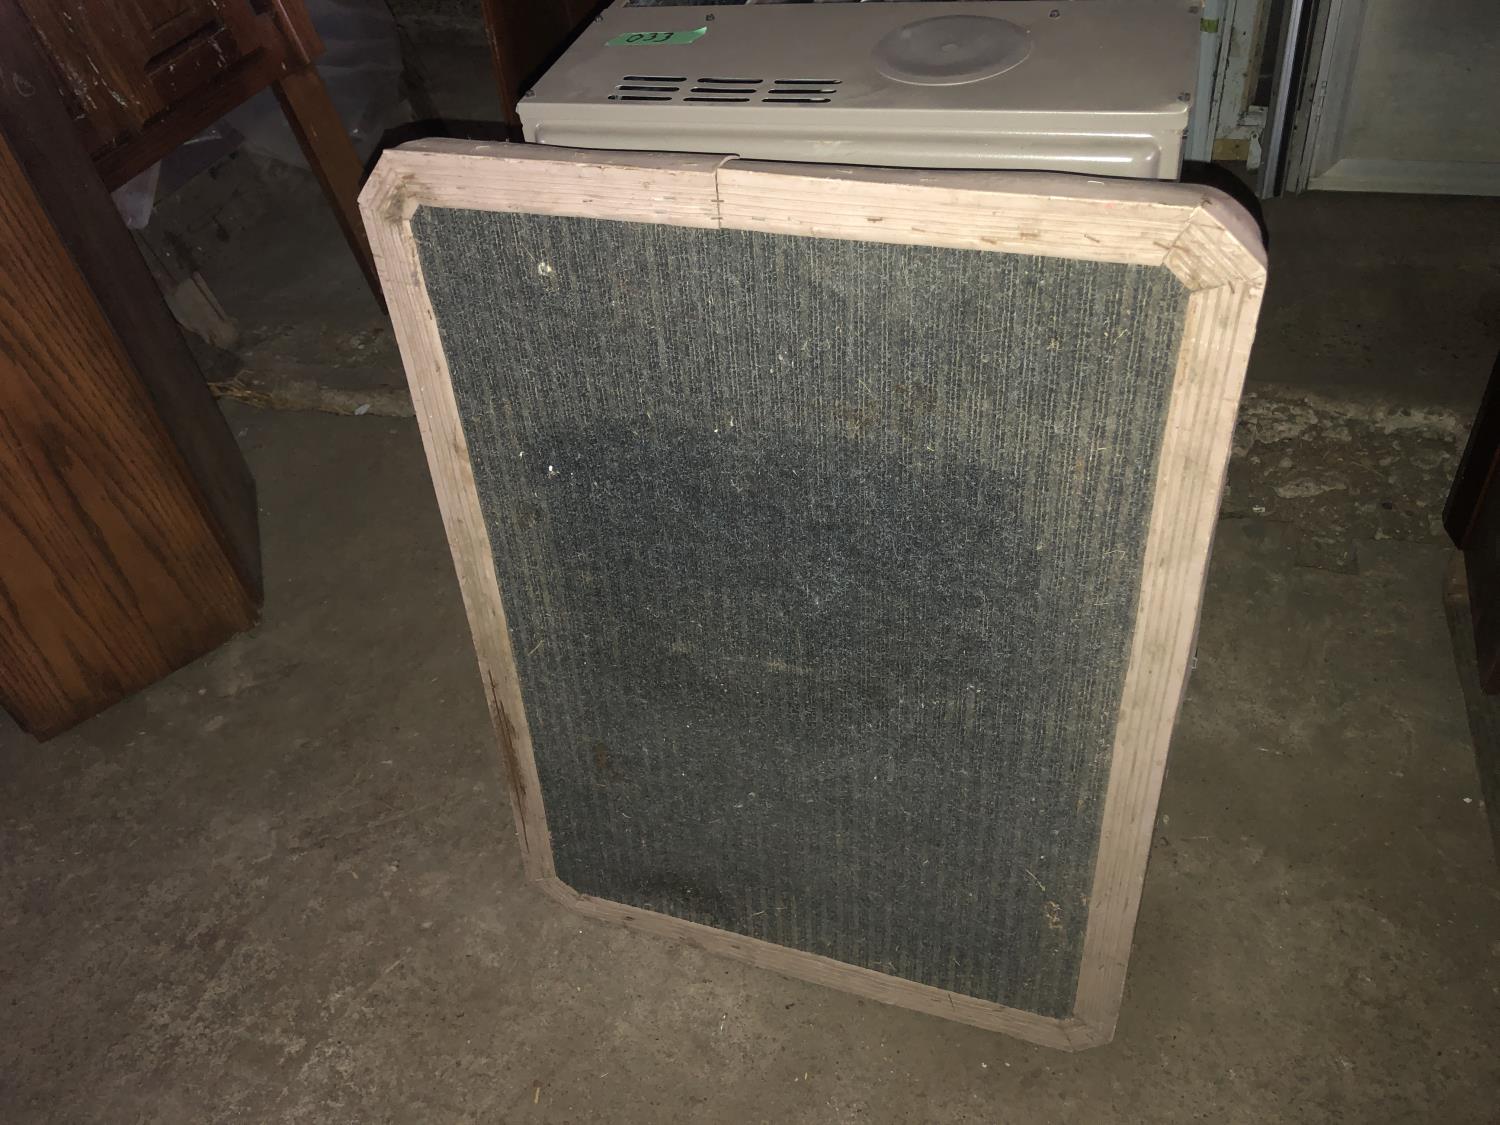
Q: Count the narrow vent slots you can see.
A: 9